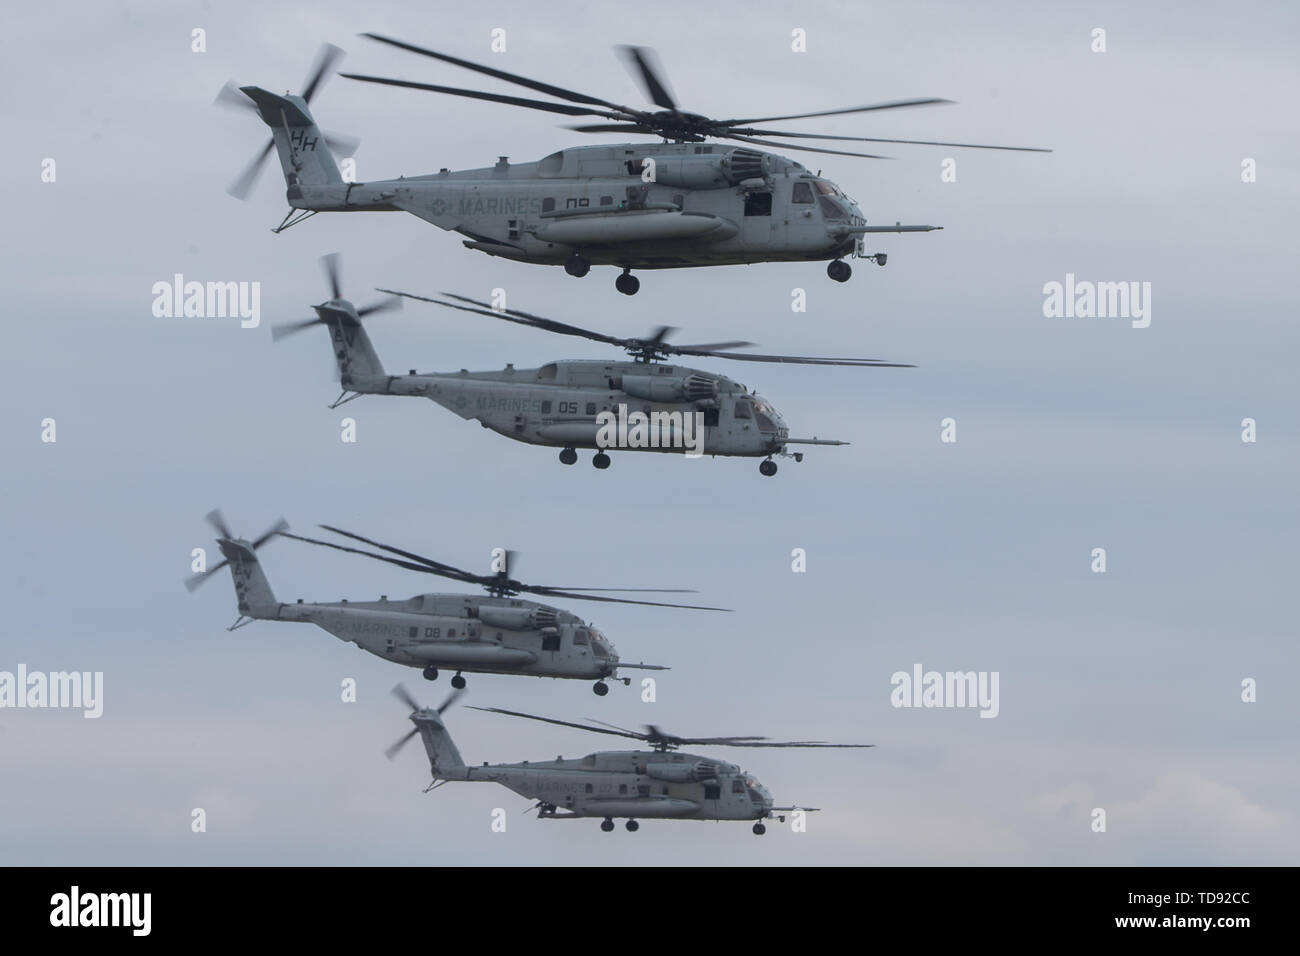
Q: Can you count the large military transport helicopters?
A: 4